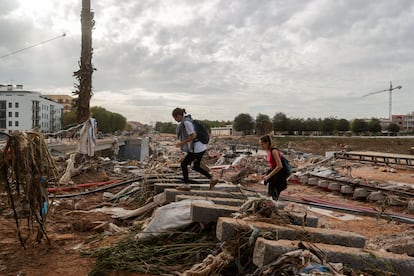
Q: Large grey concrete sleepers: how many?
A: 6